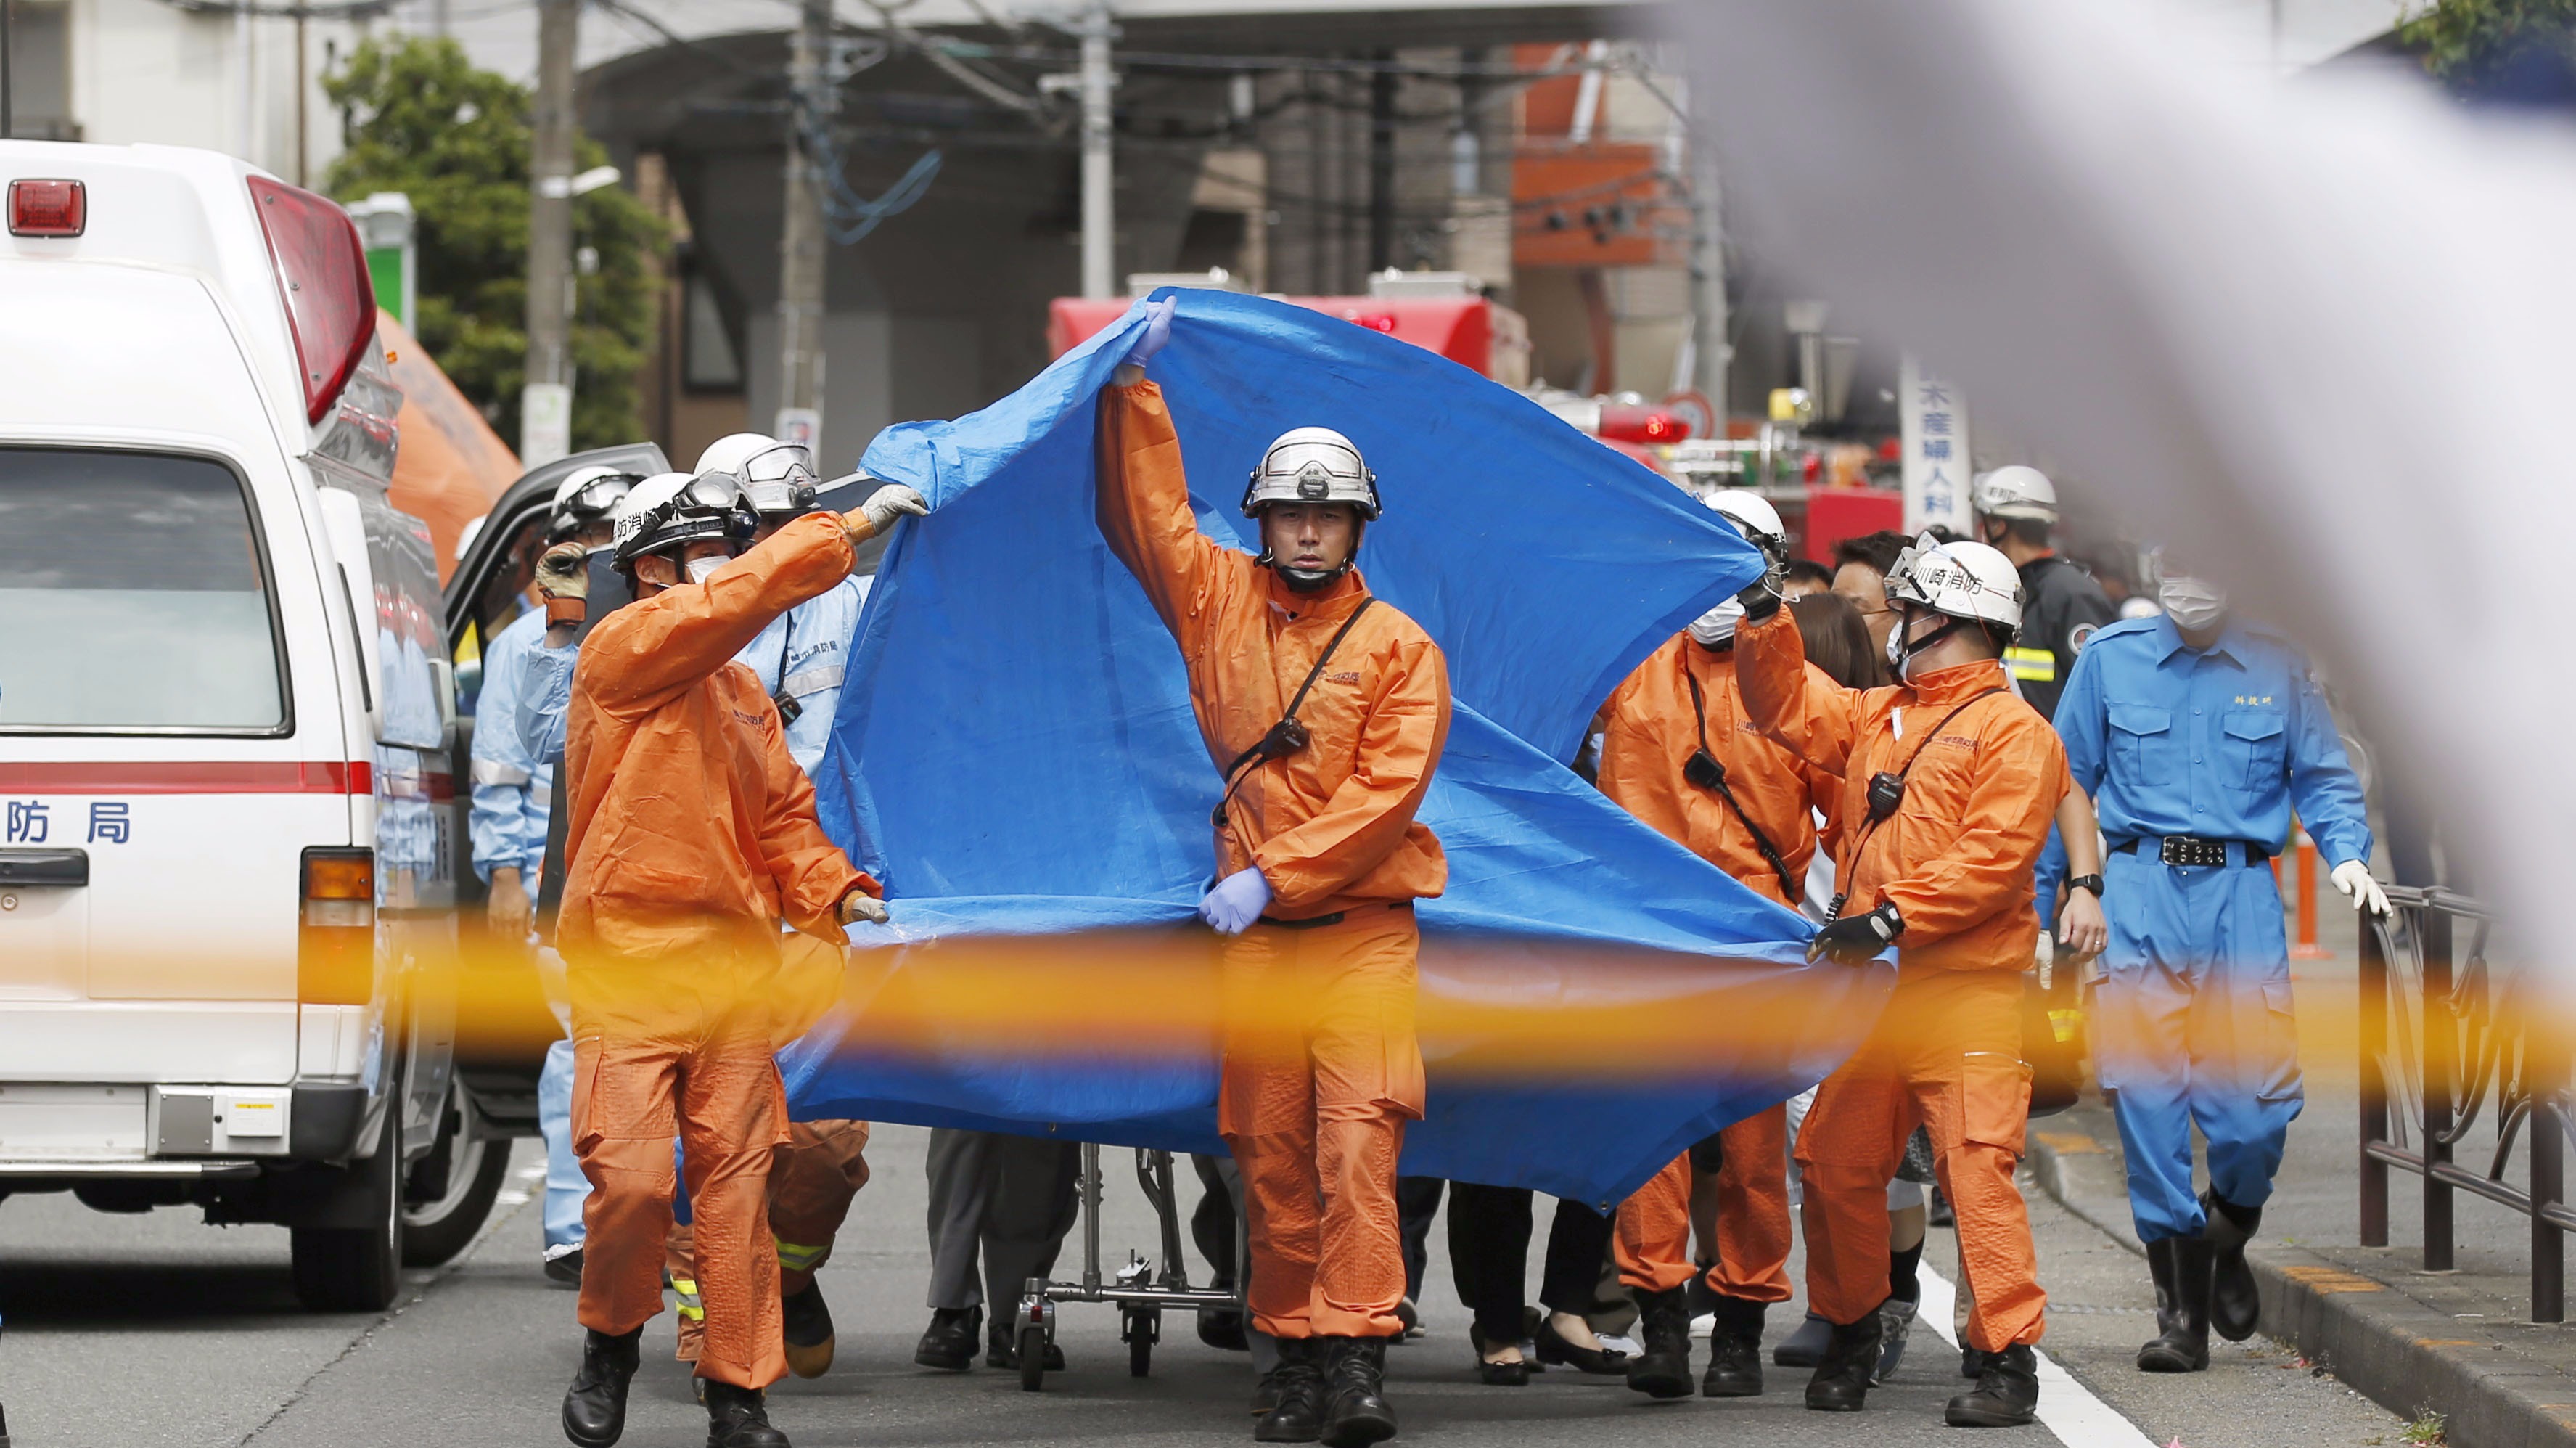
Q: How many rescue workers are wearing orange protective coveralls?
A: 4